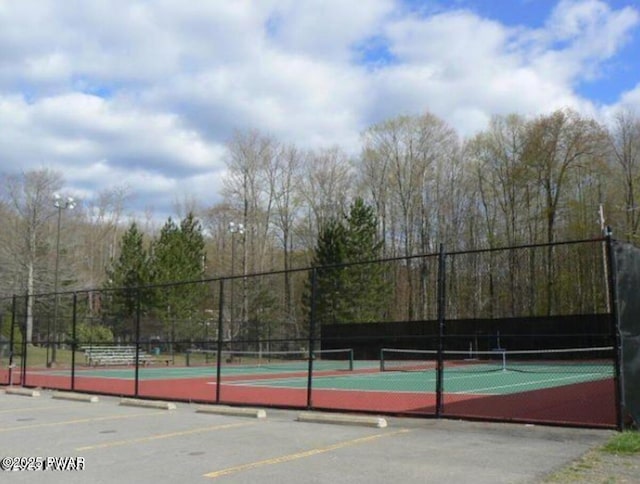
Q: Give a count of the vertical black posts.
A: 8